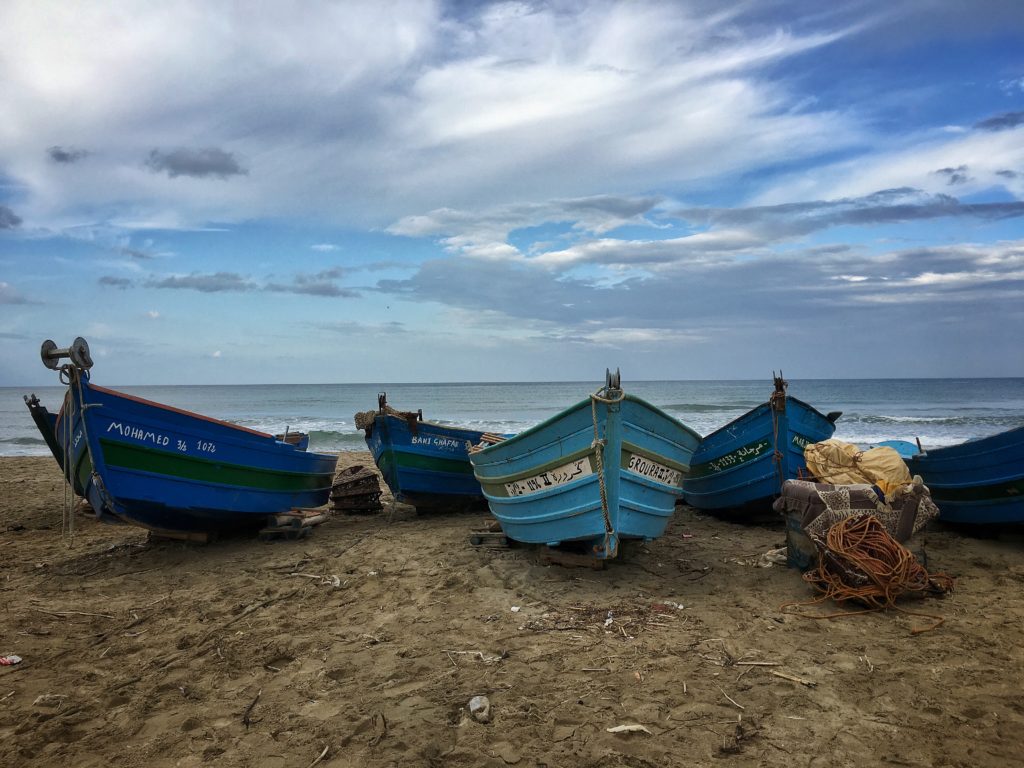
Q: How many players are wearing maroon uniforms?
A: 0